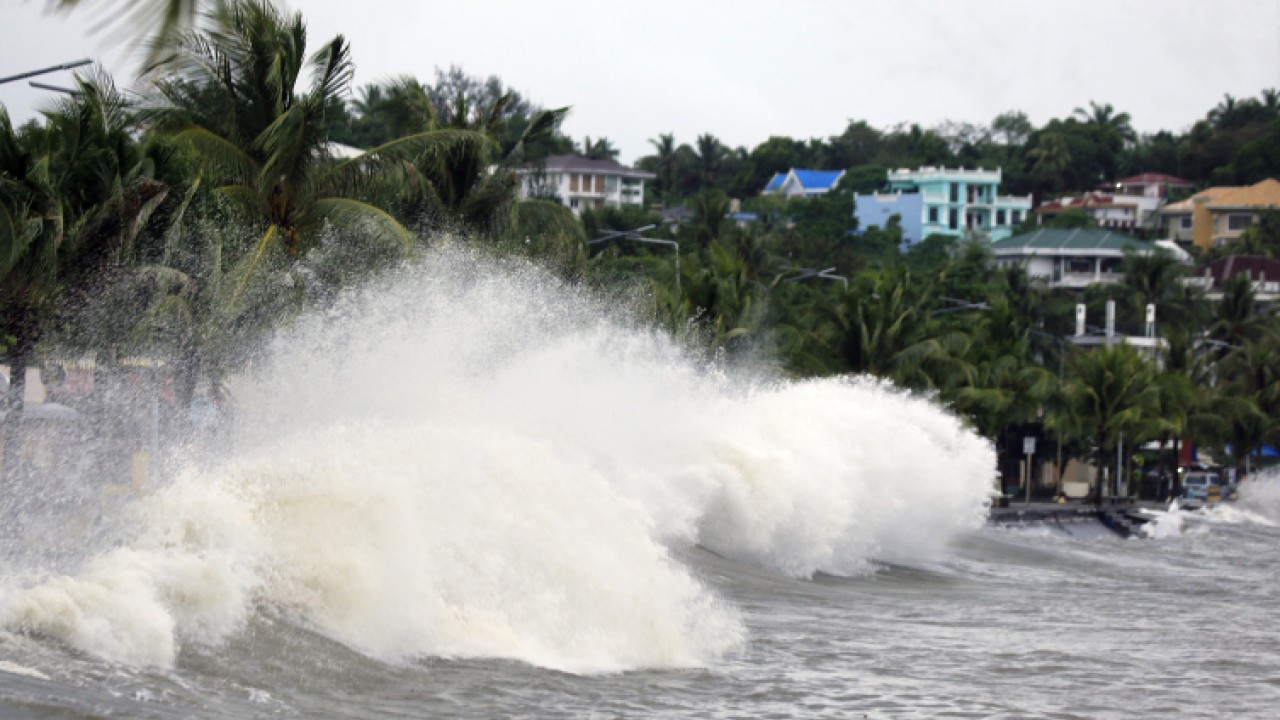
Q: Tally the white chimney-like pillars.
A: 3